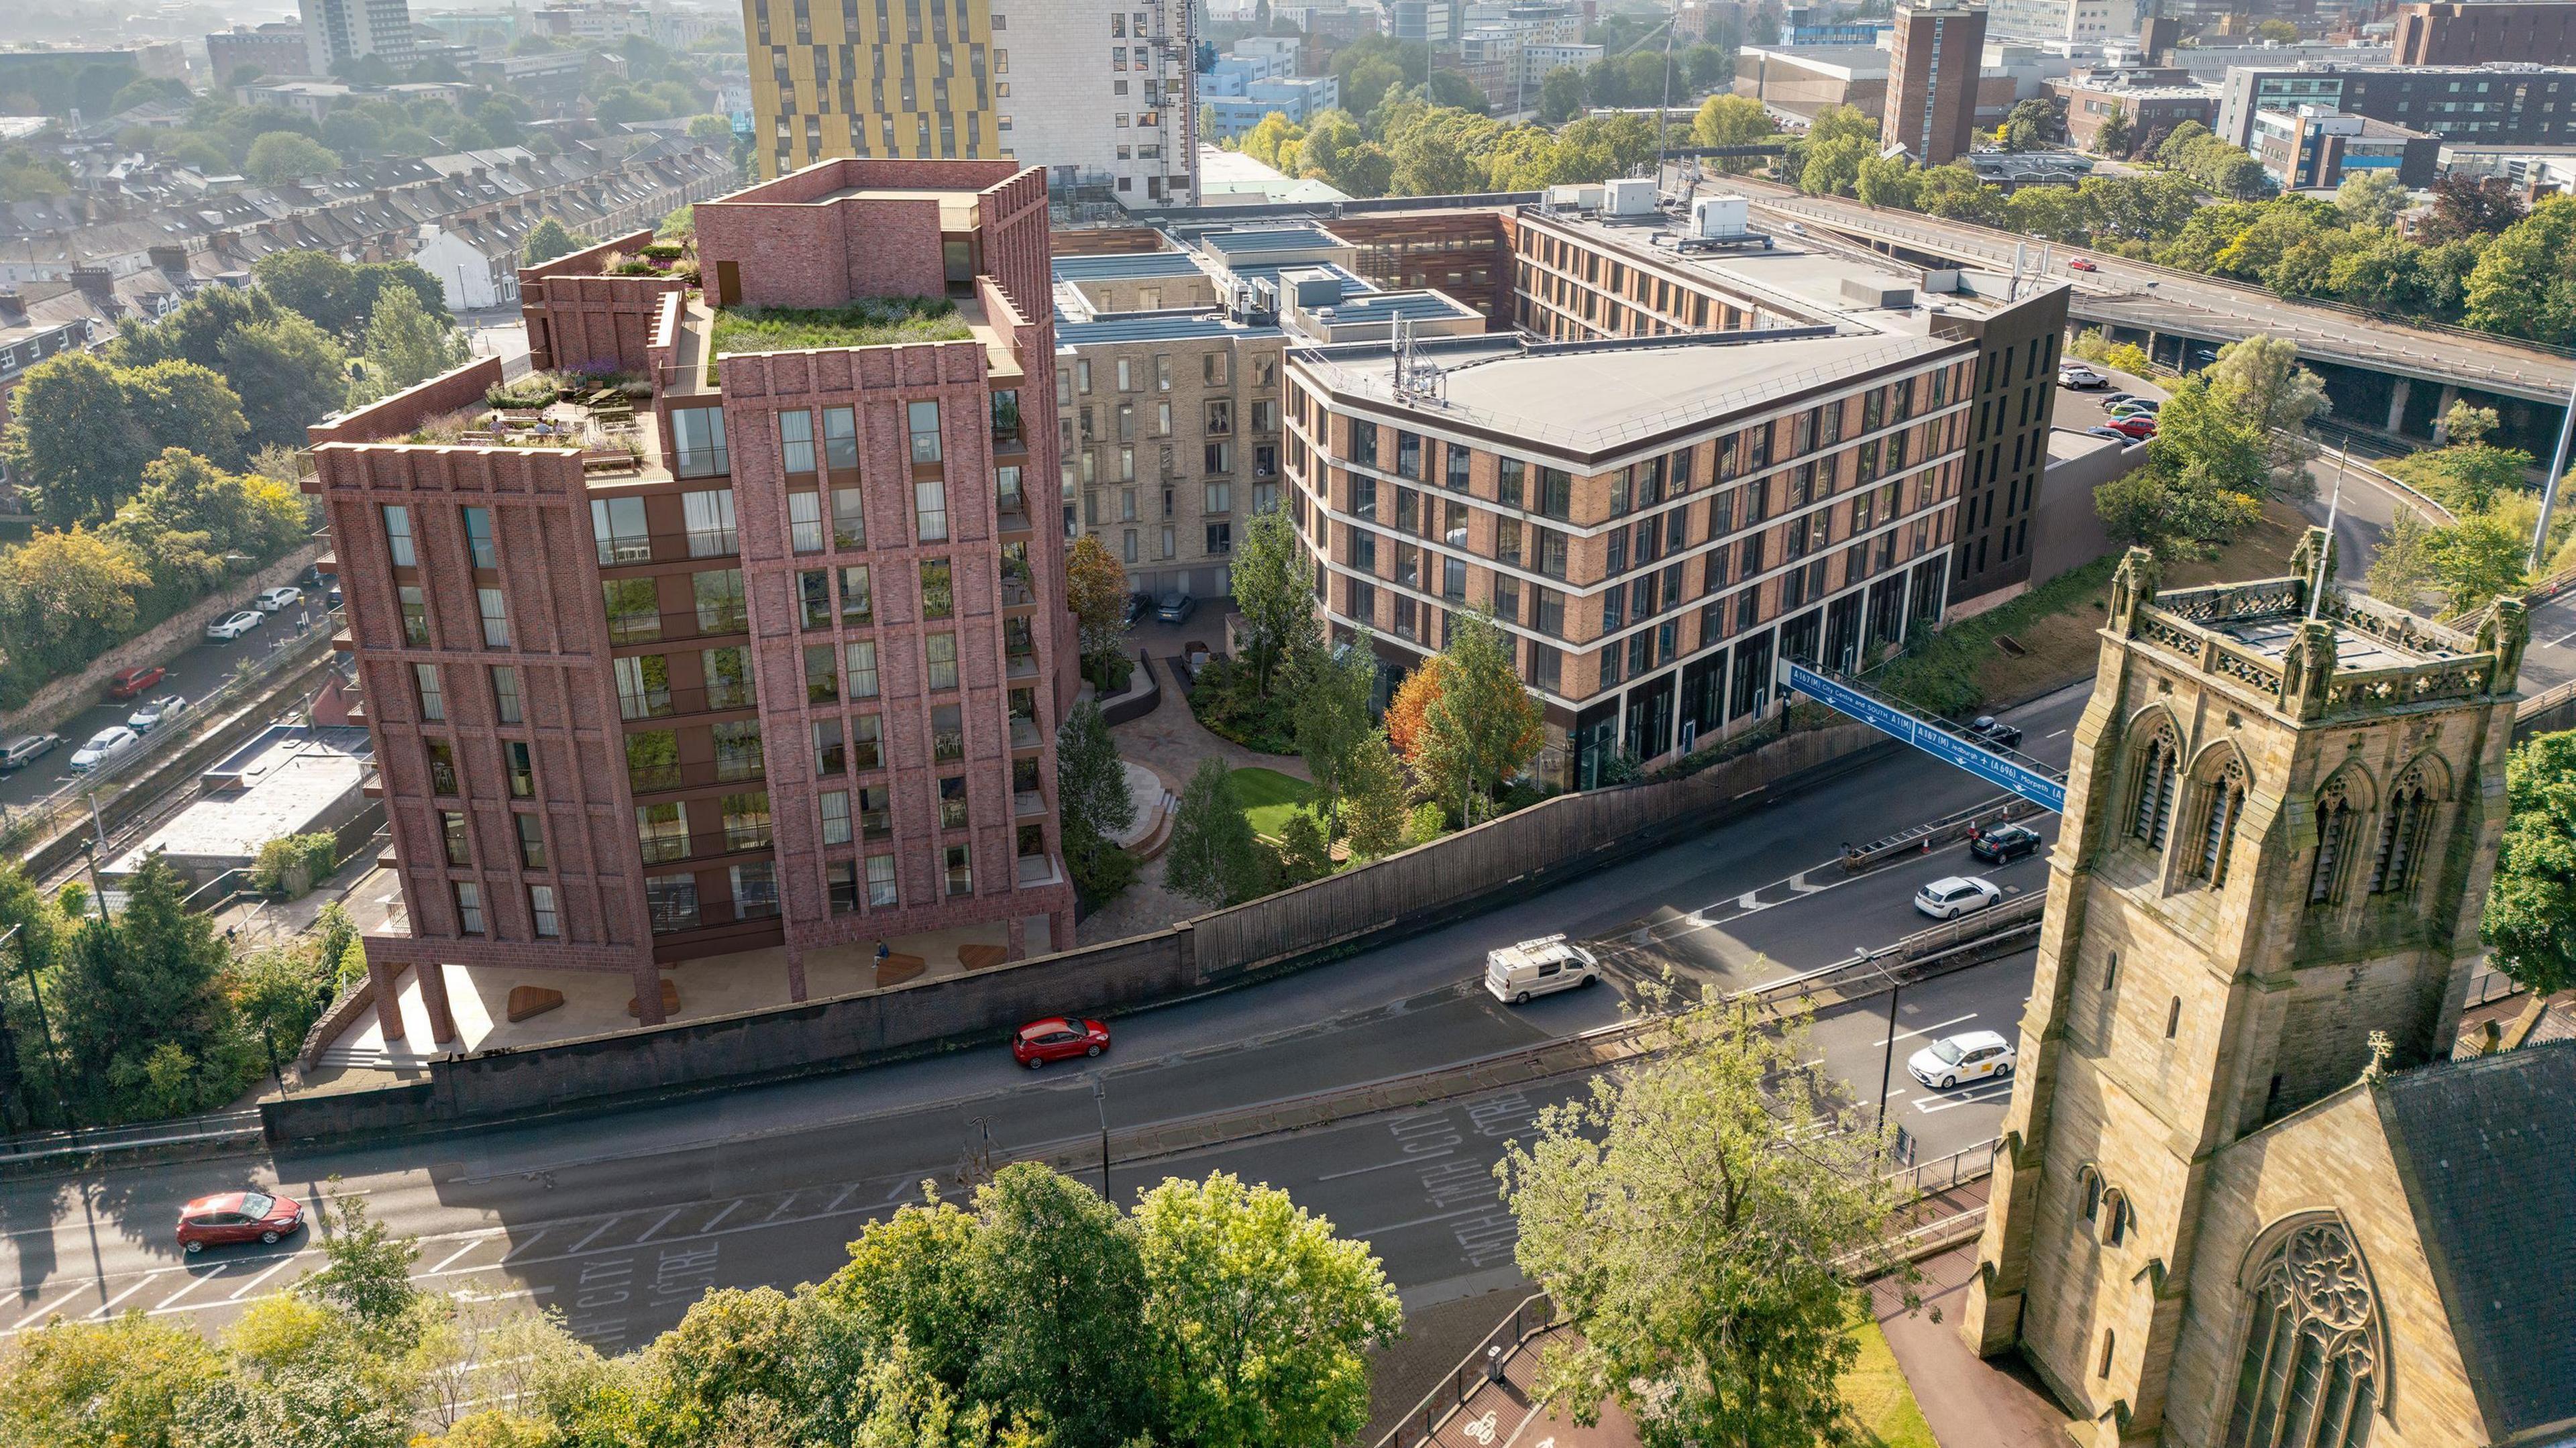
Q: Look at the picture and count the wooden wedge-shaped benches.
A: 4